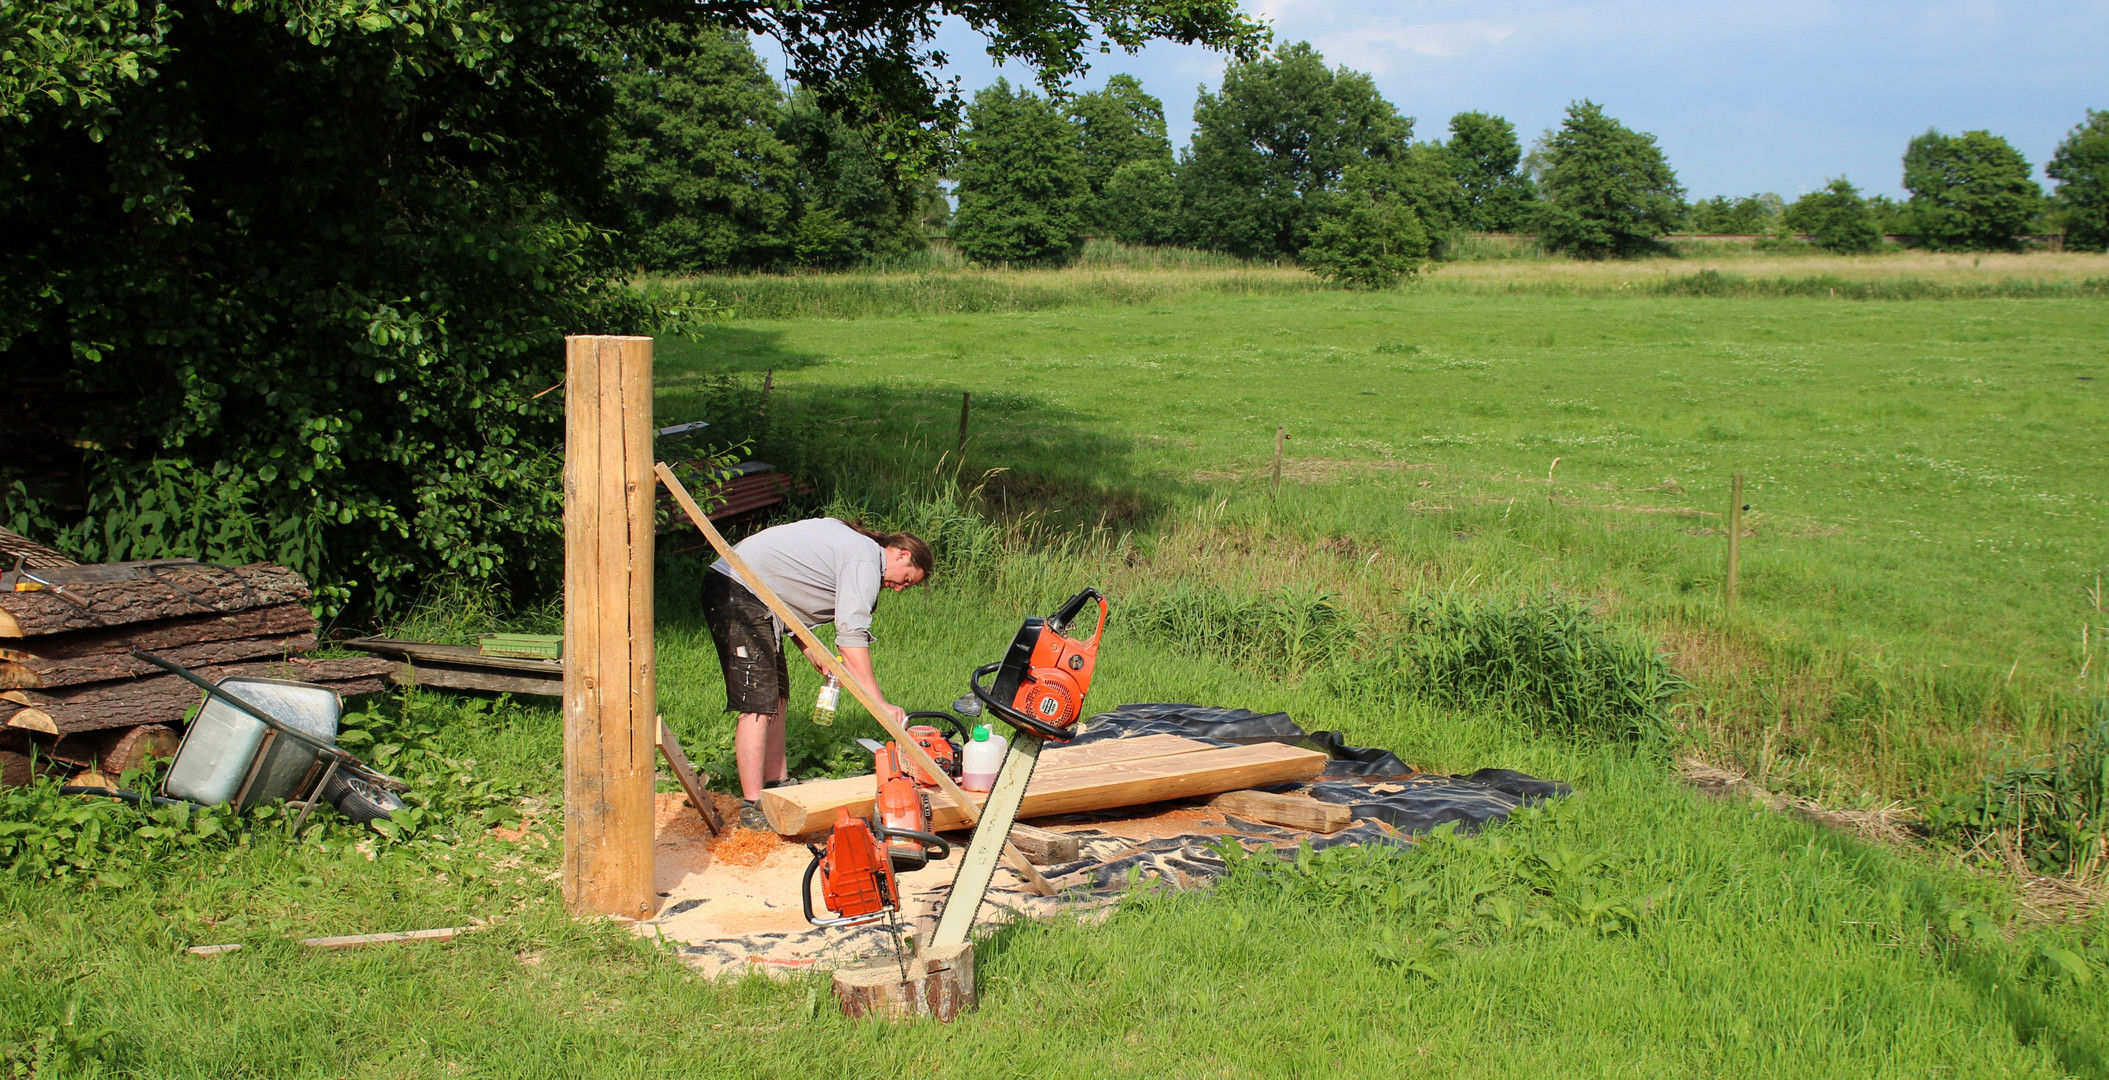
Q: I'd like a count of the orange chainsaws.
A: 4